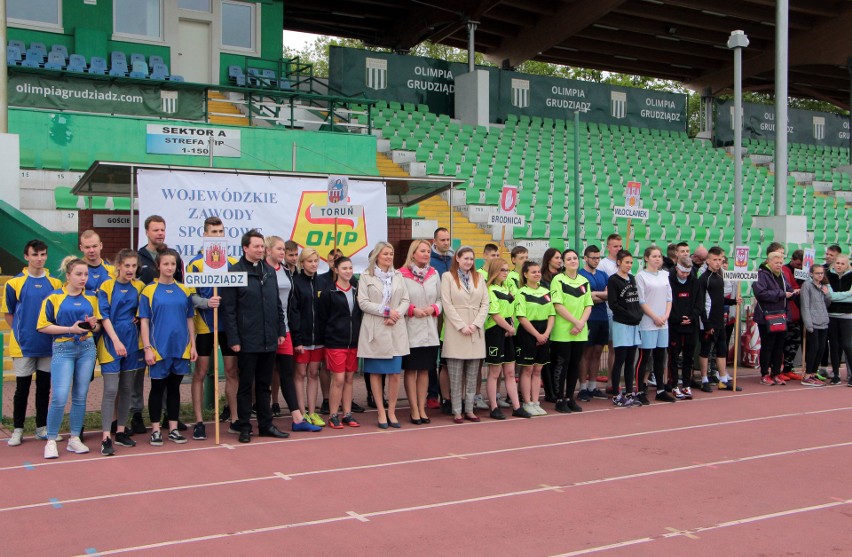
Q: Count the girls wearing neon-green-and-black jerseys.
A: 3